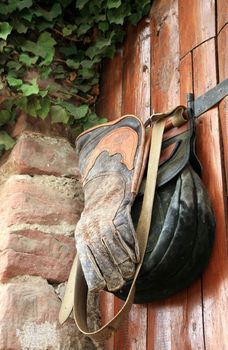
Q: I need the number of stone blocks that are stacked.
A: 4